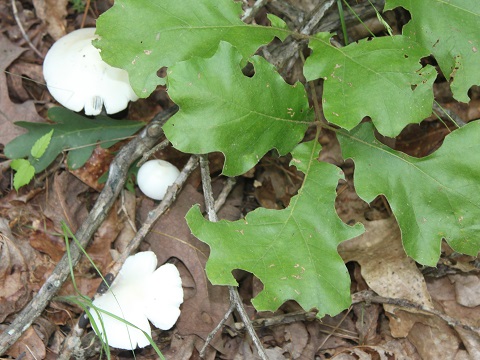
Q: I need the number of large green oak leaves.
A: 6